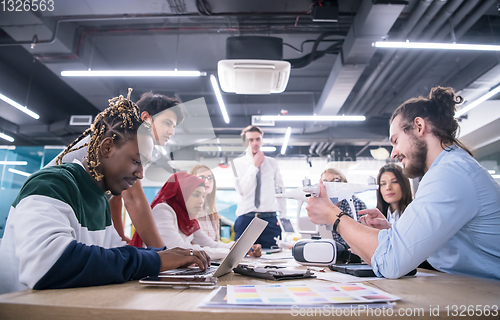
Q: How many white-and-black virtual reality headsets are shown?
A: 1